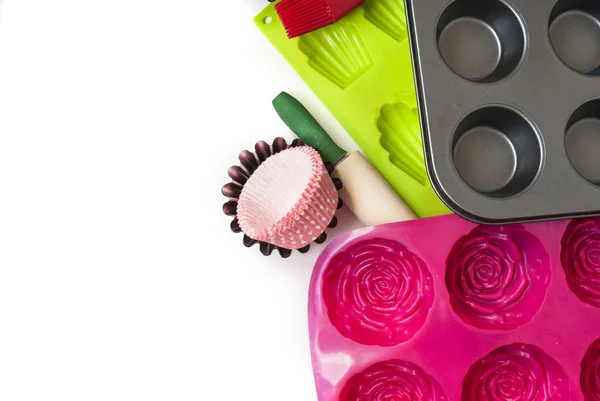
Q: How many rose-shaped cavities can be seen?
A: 6